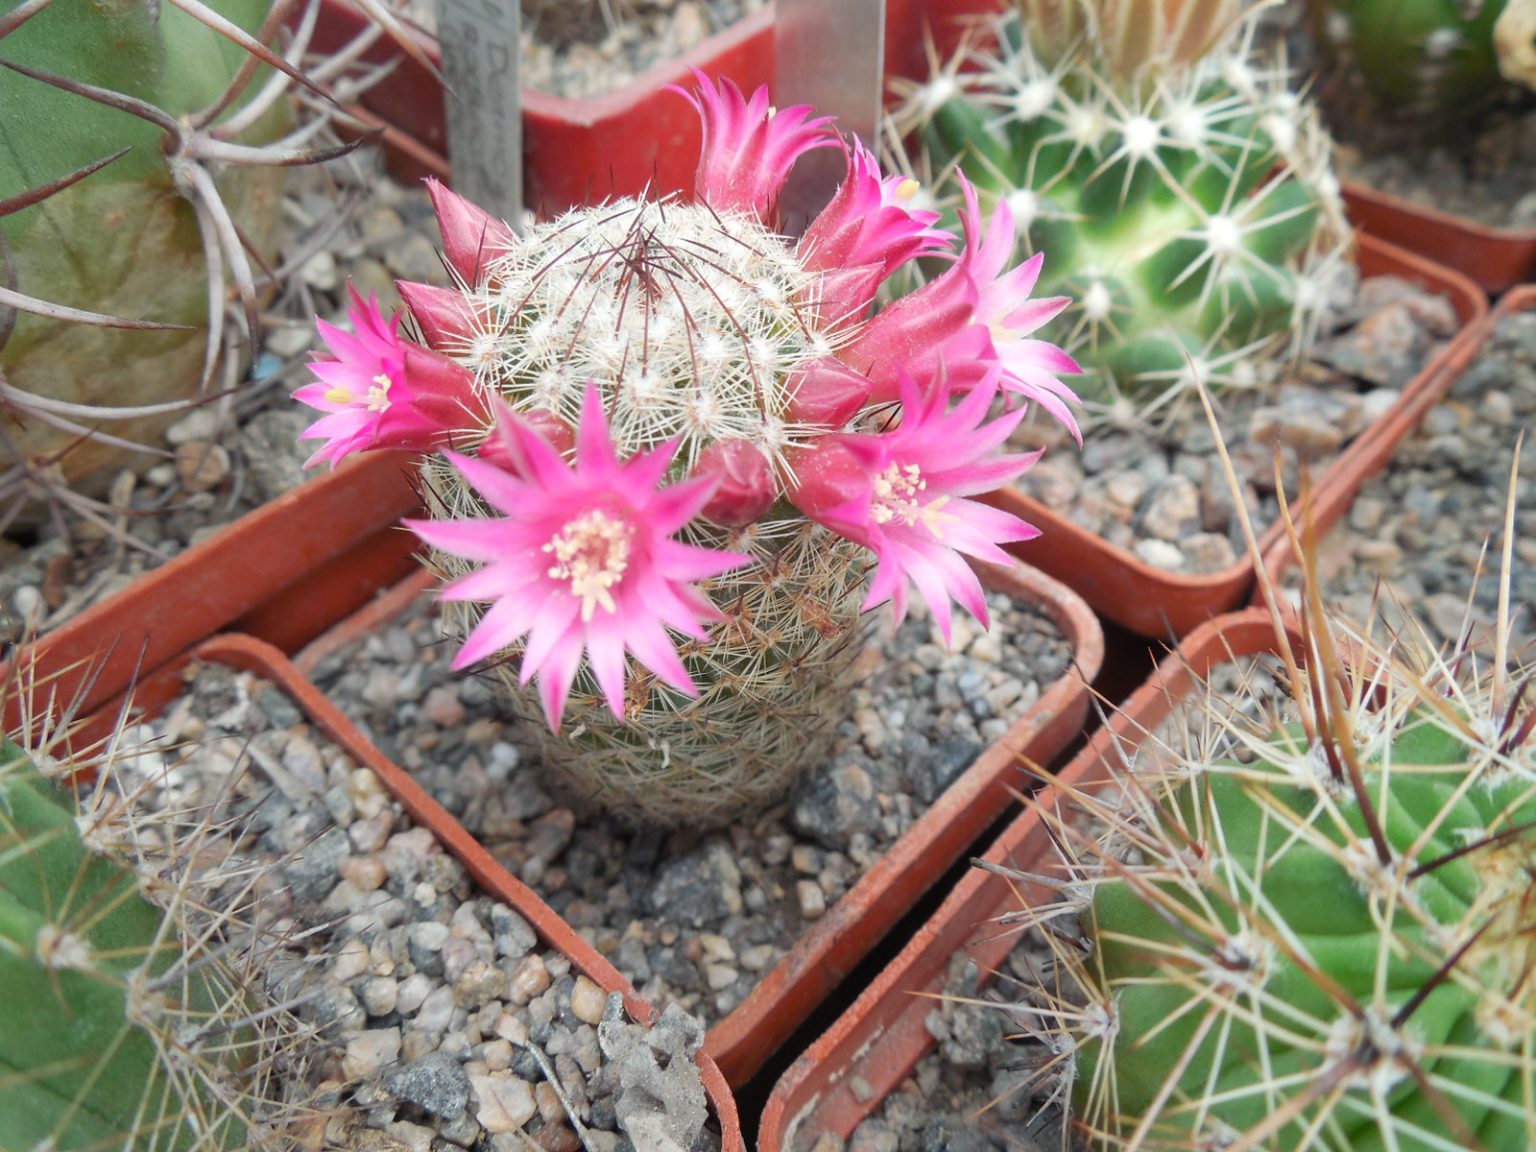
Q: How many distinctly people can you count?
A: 0